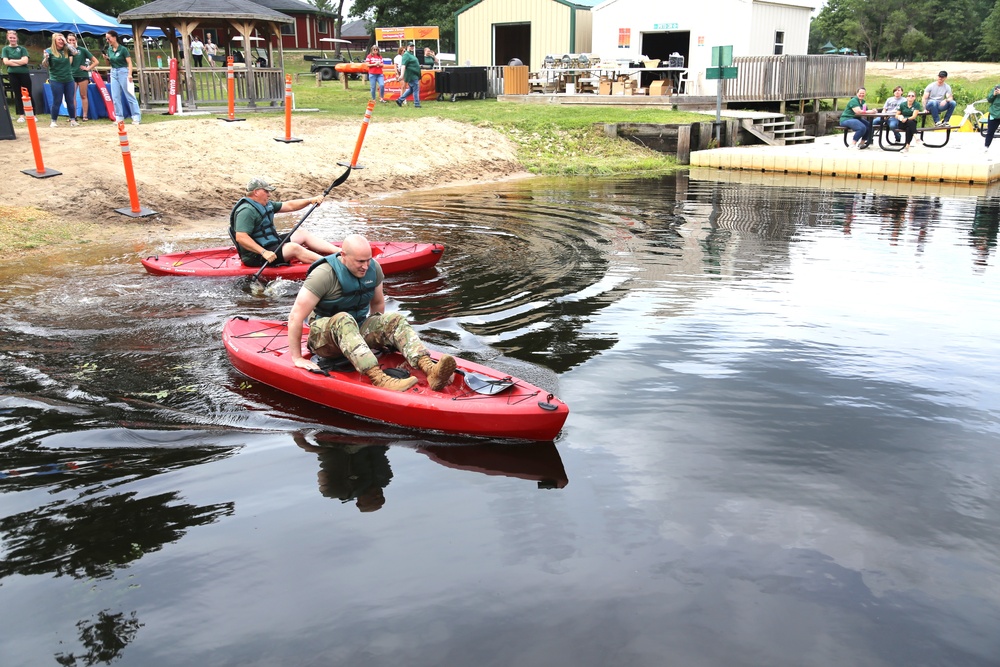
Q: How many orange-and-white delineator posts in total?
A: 5